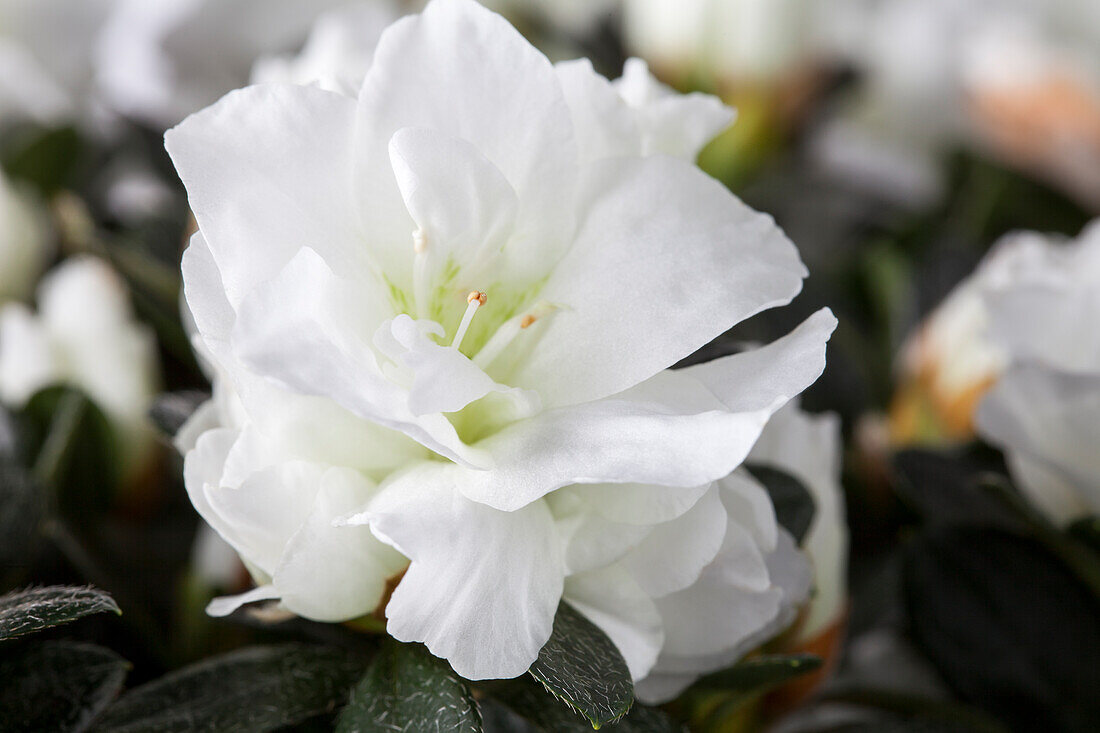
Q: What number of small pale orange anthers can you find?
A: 3